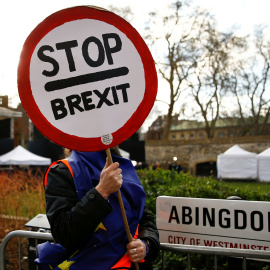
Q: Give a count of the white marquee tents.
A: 3